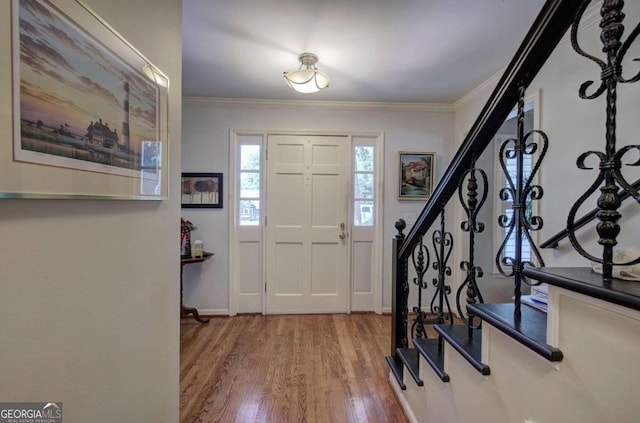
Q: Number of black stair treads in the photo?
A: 6